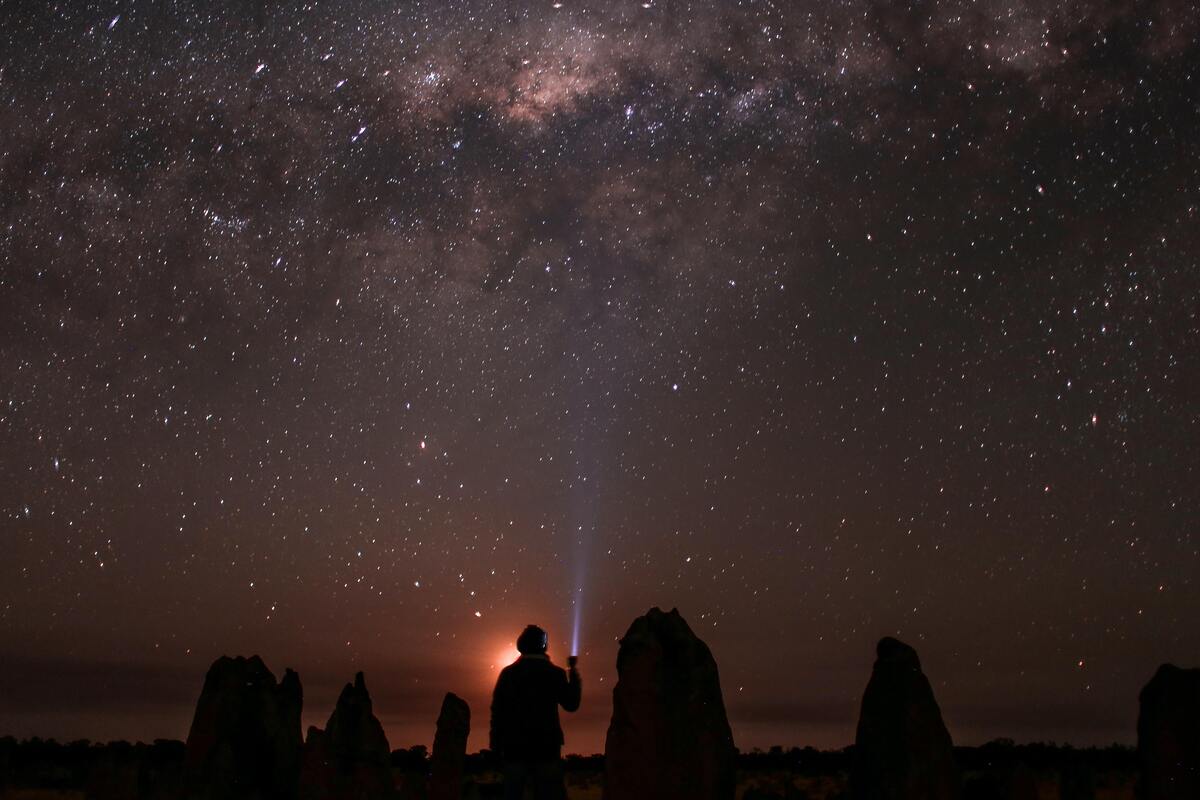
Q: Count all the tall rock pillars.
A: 6